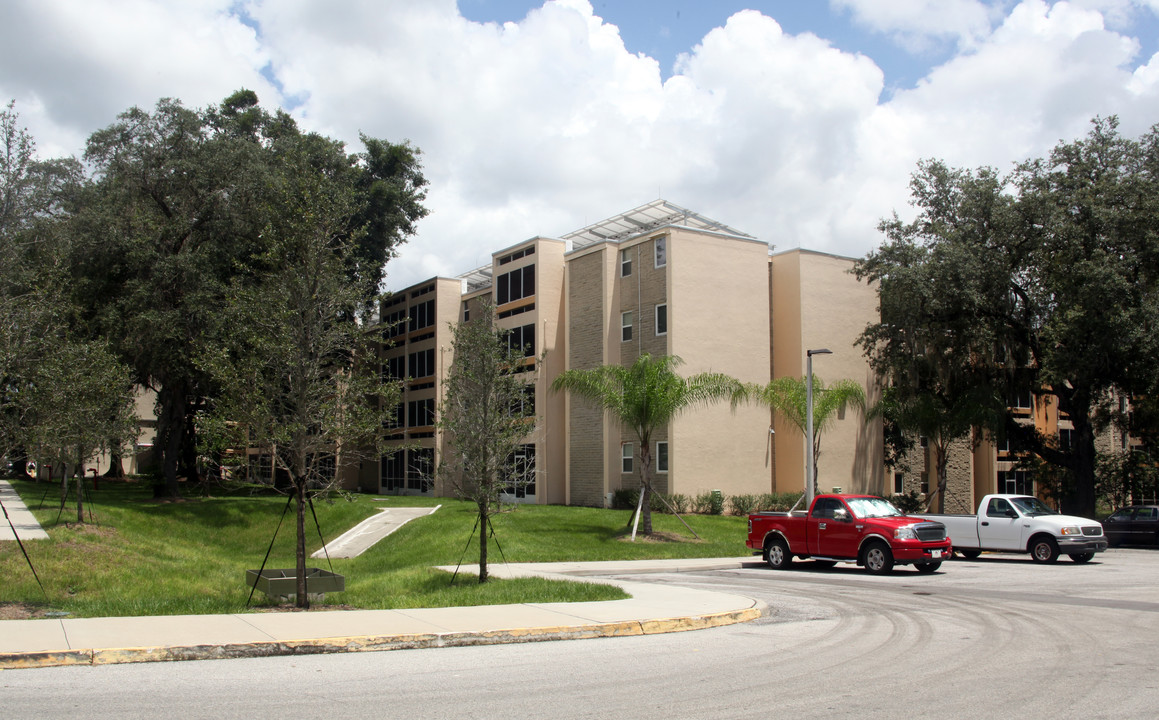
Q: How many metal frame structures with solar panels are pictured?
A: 2